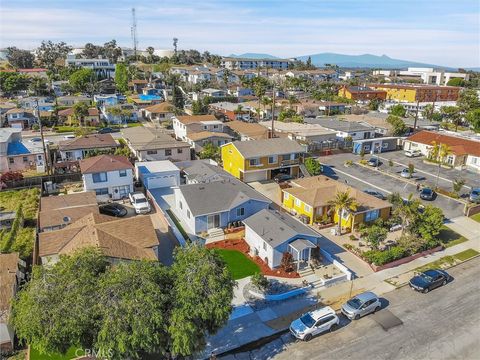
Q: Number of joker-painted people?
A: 0